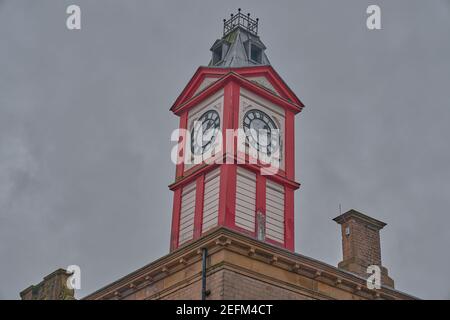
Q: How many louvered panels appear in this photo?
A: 4